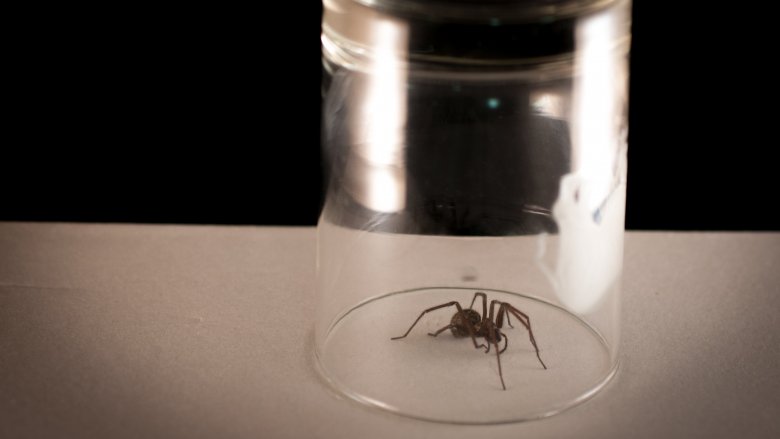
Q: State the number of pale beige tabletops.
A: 1